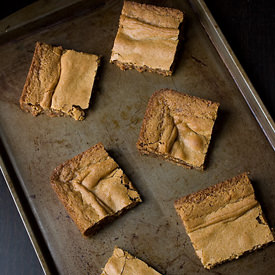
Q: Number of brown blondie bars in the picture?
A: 6